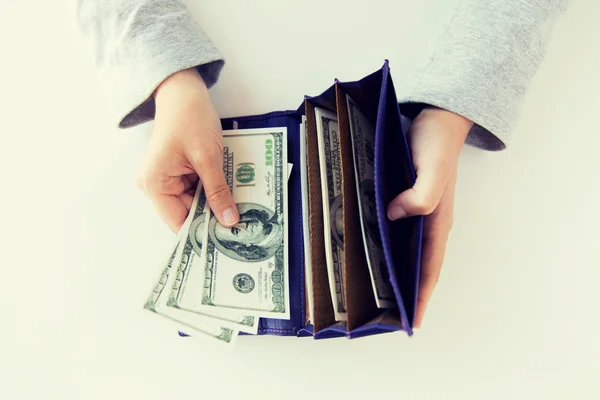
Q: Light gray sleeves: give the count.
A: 2